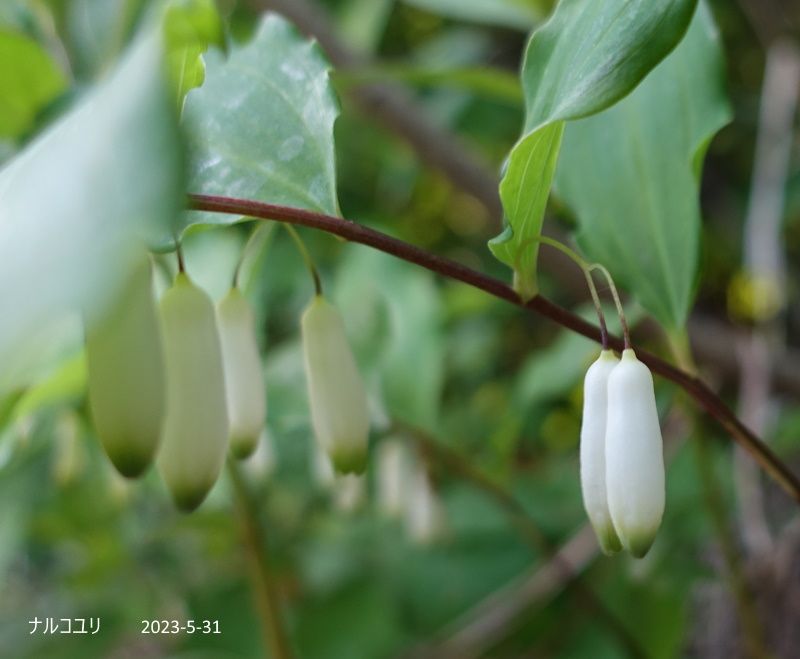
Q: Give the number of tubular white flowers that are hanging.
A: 6